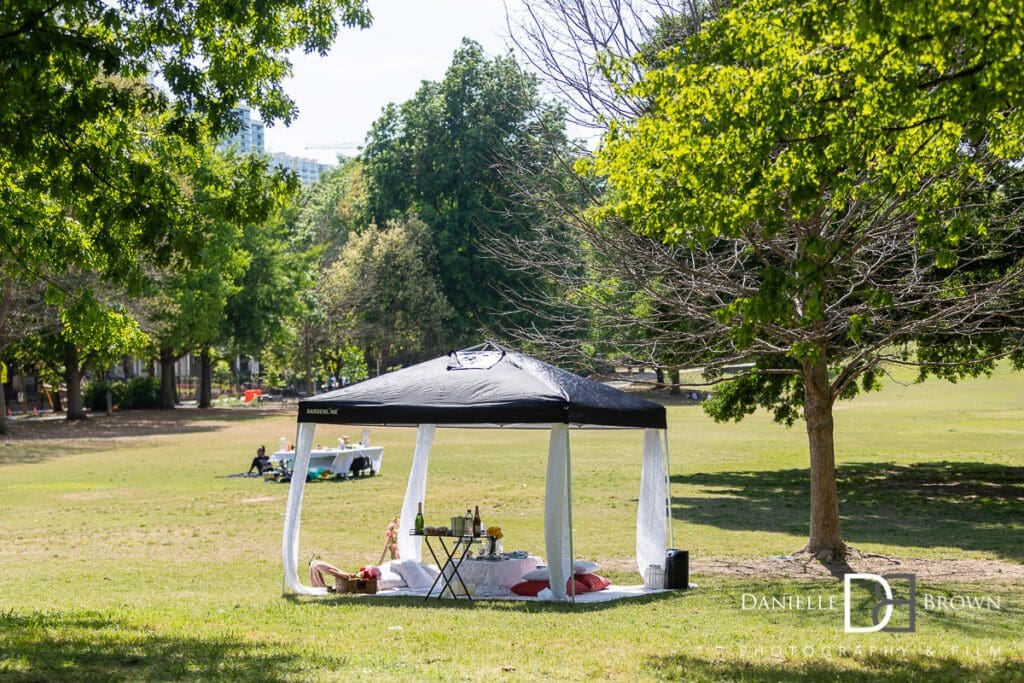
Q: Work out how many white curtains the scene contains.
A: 4